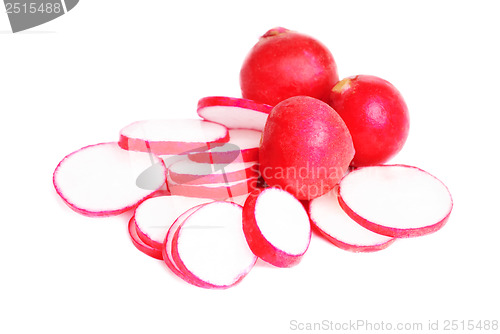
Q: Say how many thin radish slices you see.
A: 13